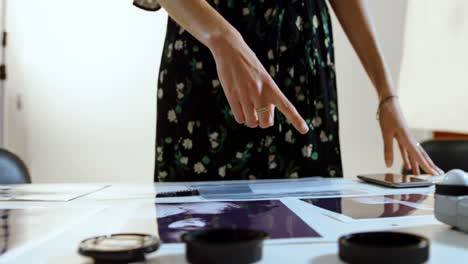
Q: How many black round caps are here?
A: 3